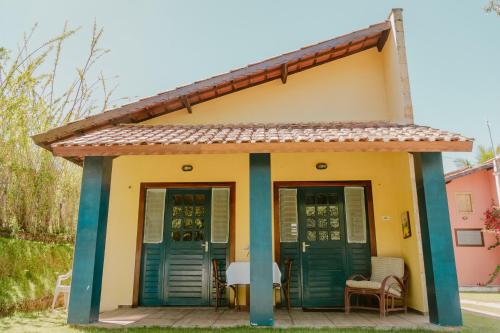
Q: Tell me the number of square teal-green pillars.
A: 3